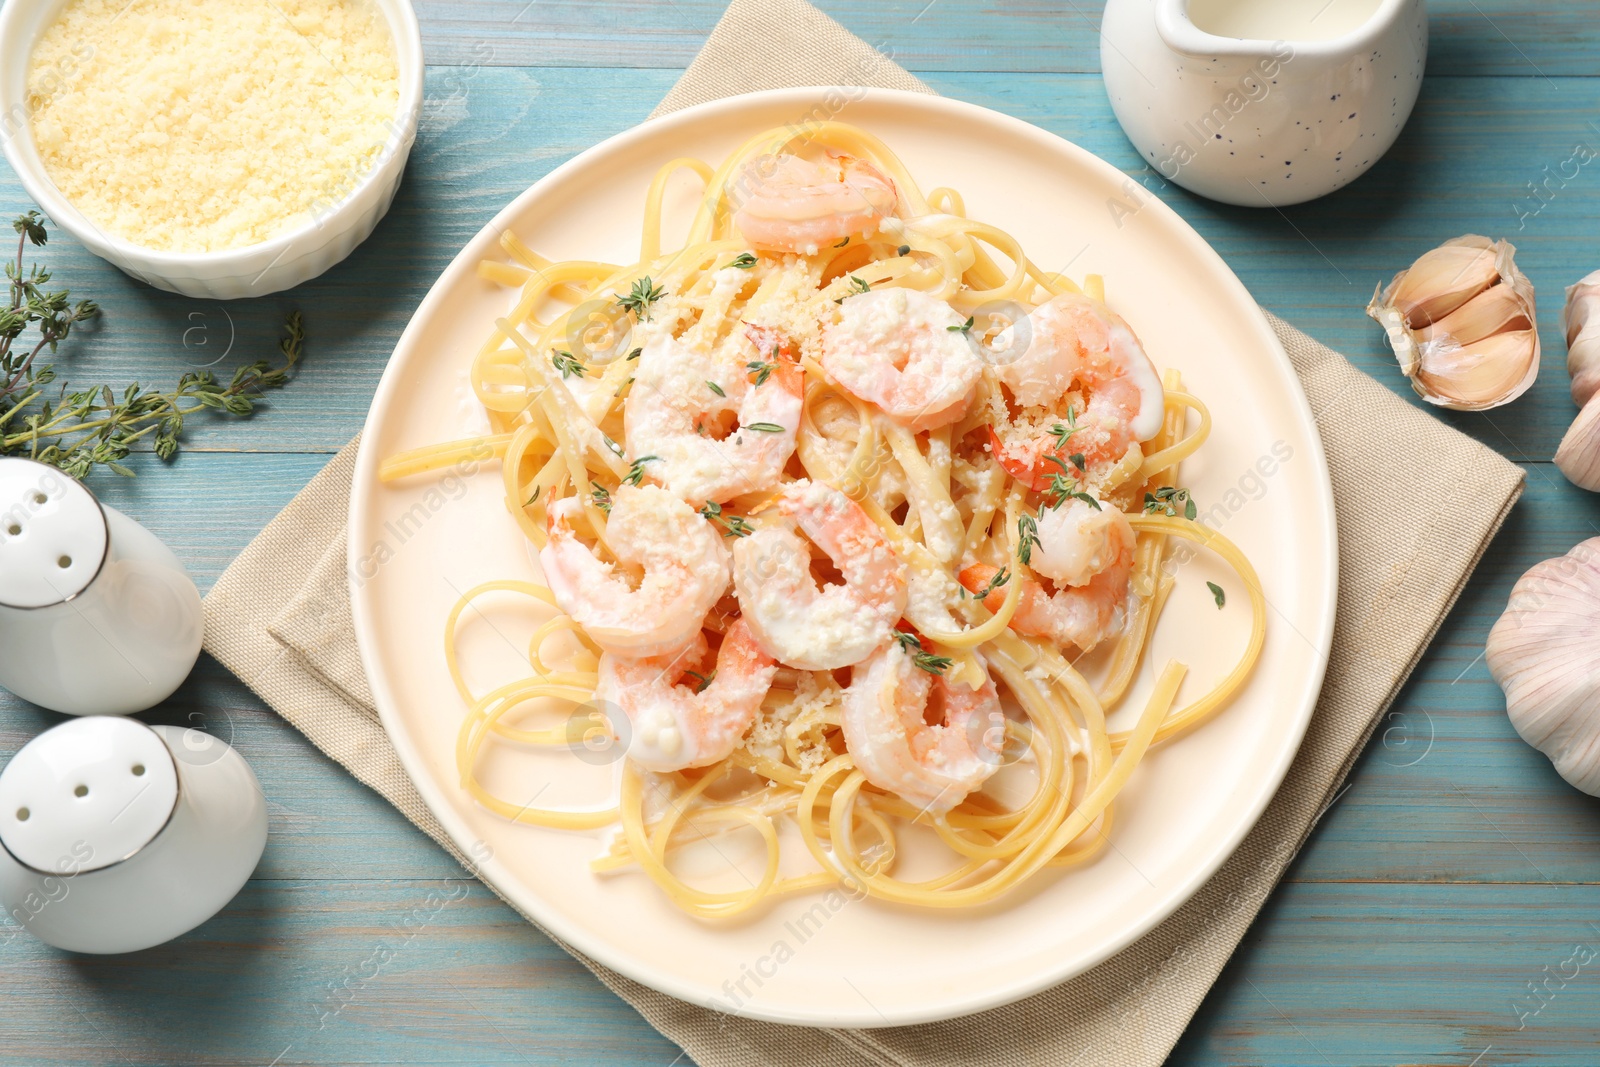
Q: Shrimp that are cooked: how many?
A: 9